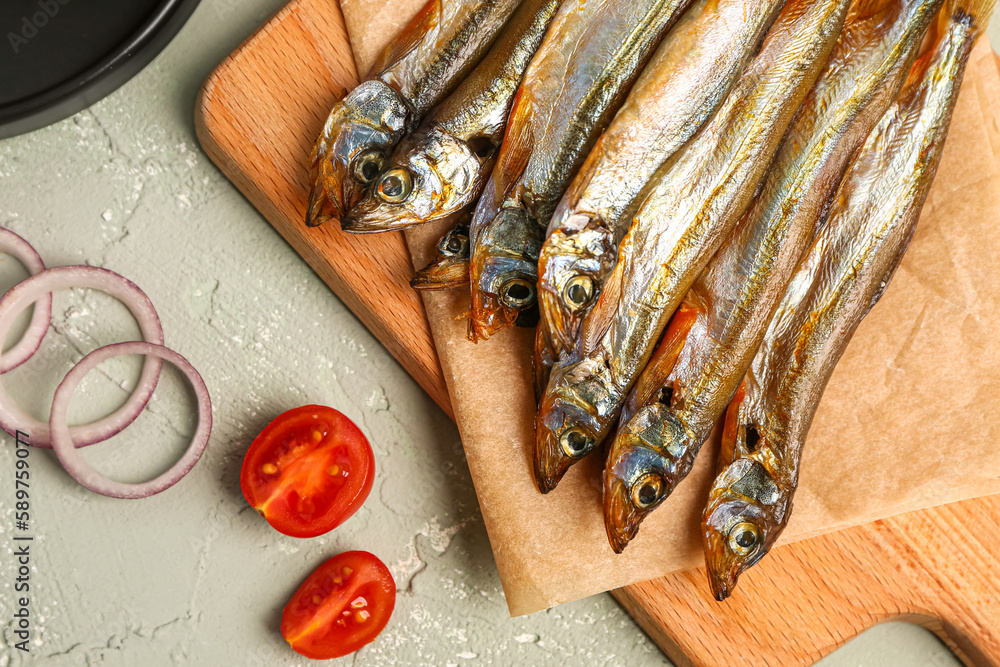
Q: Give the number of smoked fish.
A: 8